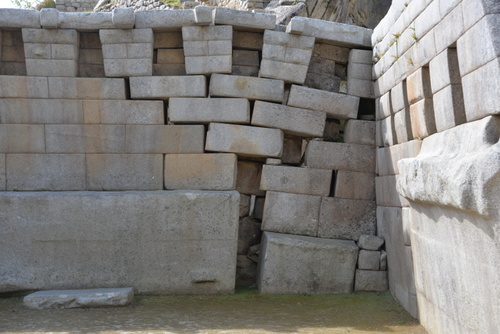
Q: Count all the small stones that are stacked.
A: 3